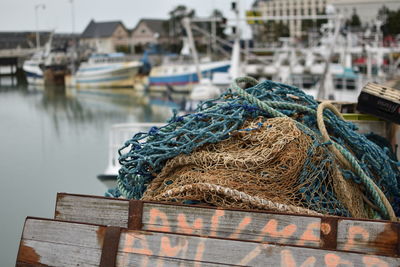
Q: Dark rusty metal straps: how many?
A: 3